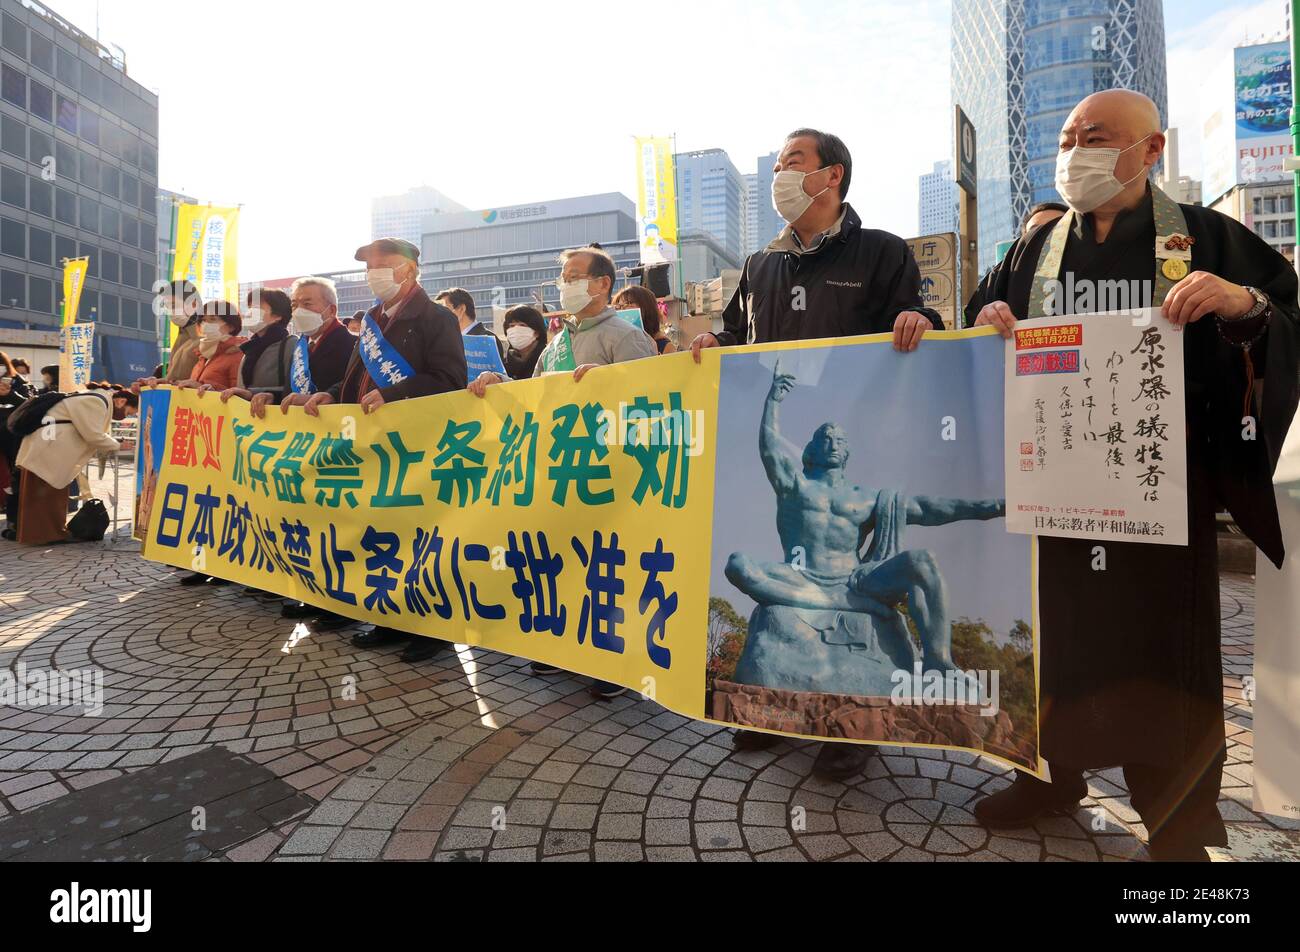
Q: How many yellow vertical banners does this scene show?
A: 3